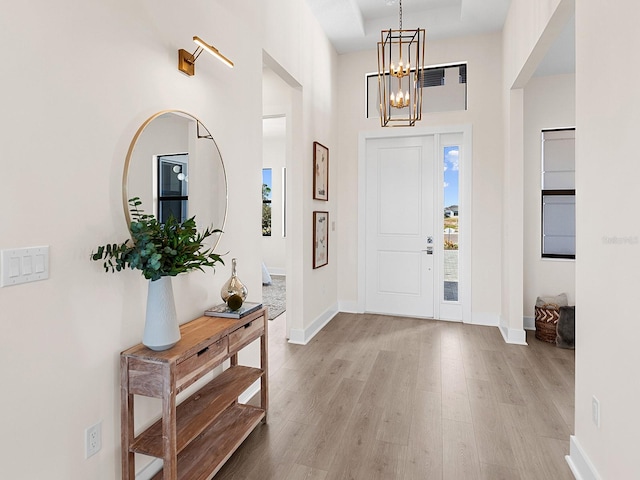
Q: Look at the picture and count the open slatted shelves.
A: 2